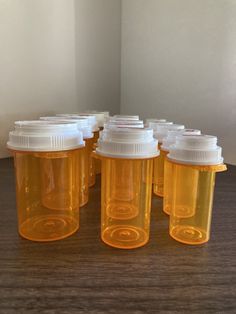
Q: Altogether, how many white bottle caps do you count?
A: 15